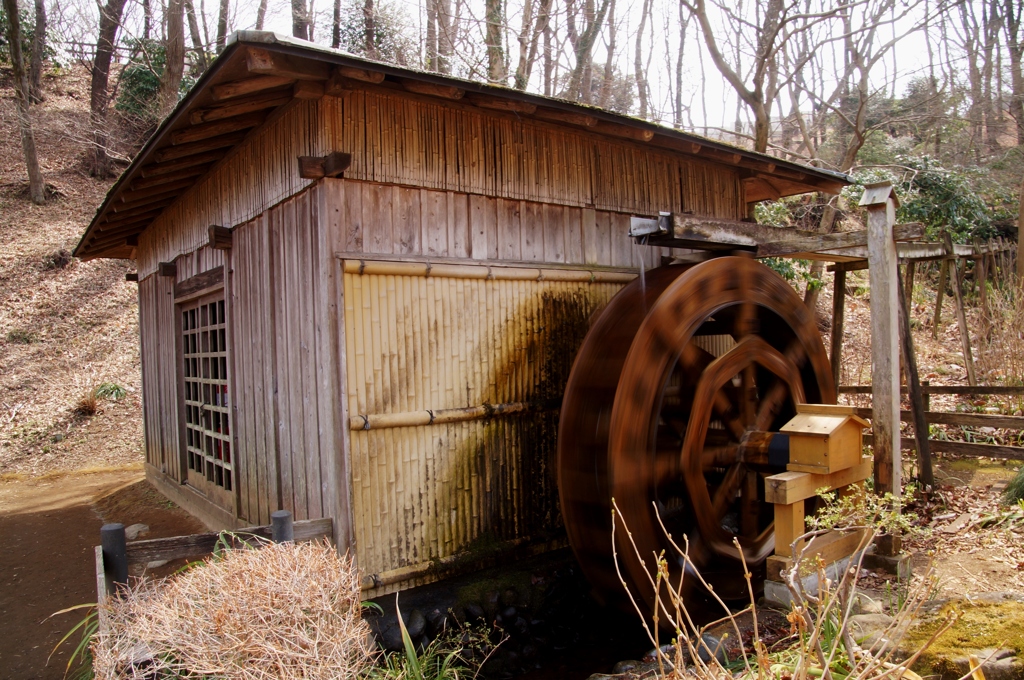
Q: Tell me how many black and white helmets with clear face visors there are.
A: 0